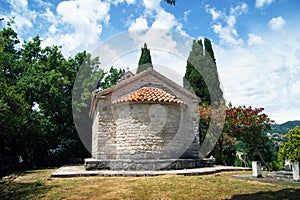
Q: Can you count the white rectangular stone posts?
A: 2